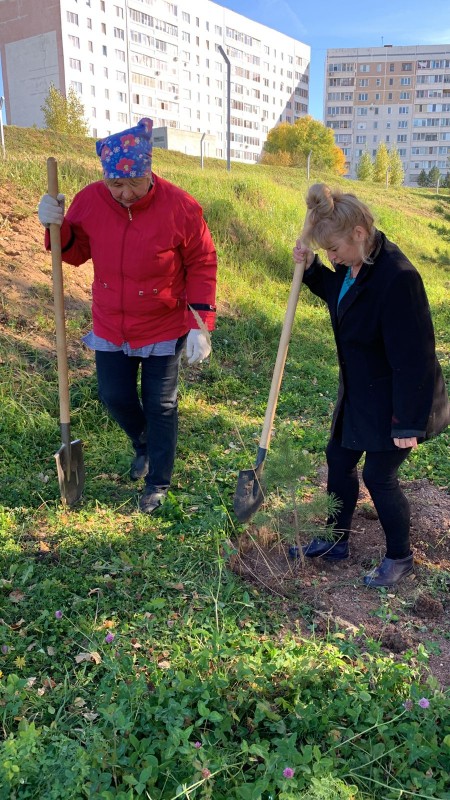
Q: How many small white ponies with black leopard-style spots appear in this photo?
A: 0